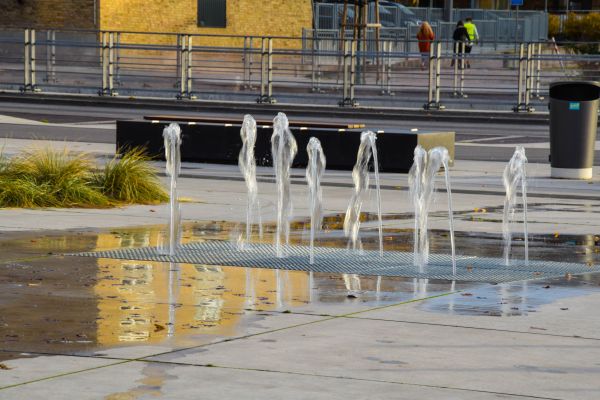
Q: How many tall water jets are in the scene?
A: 8